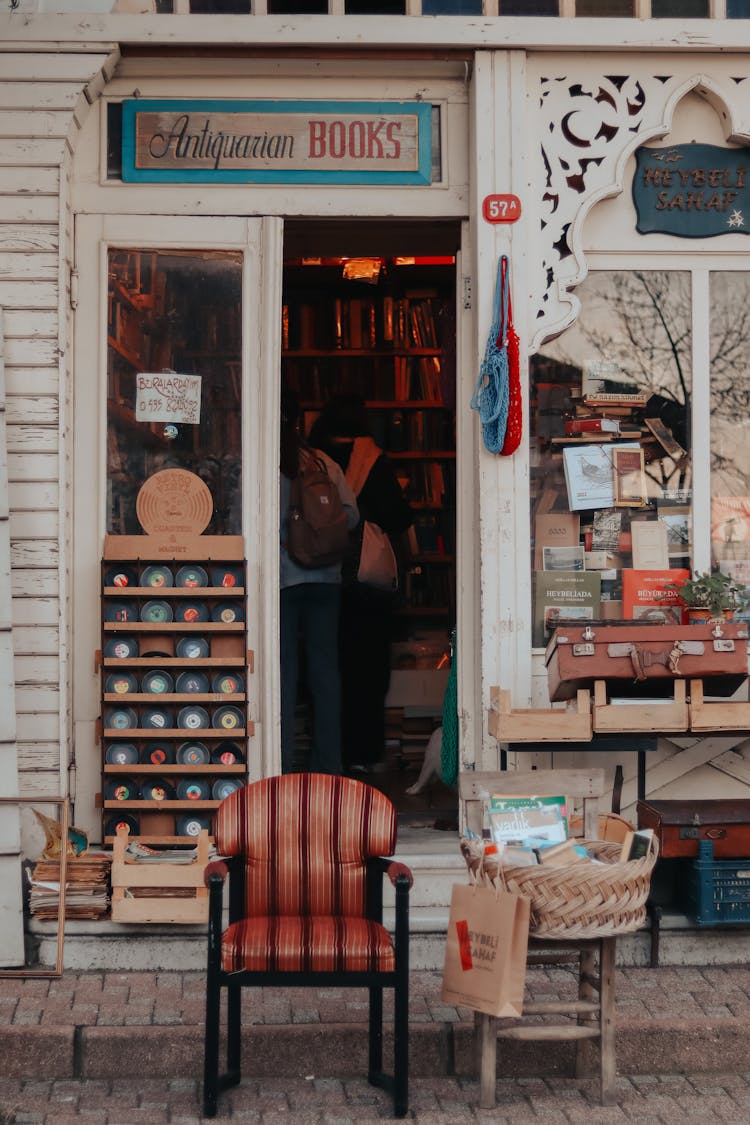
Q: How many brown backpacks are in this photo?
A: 1